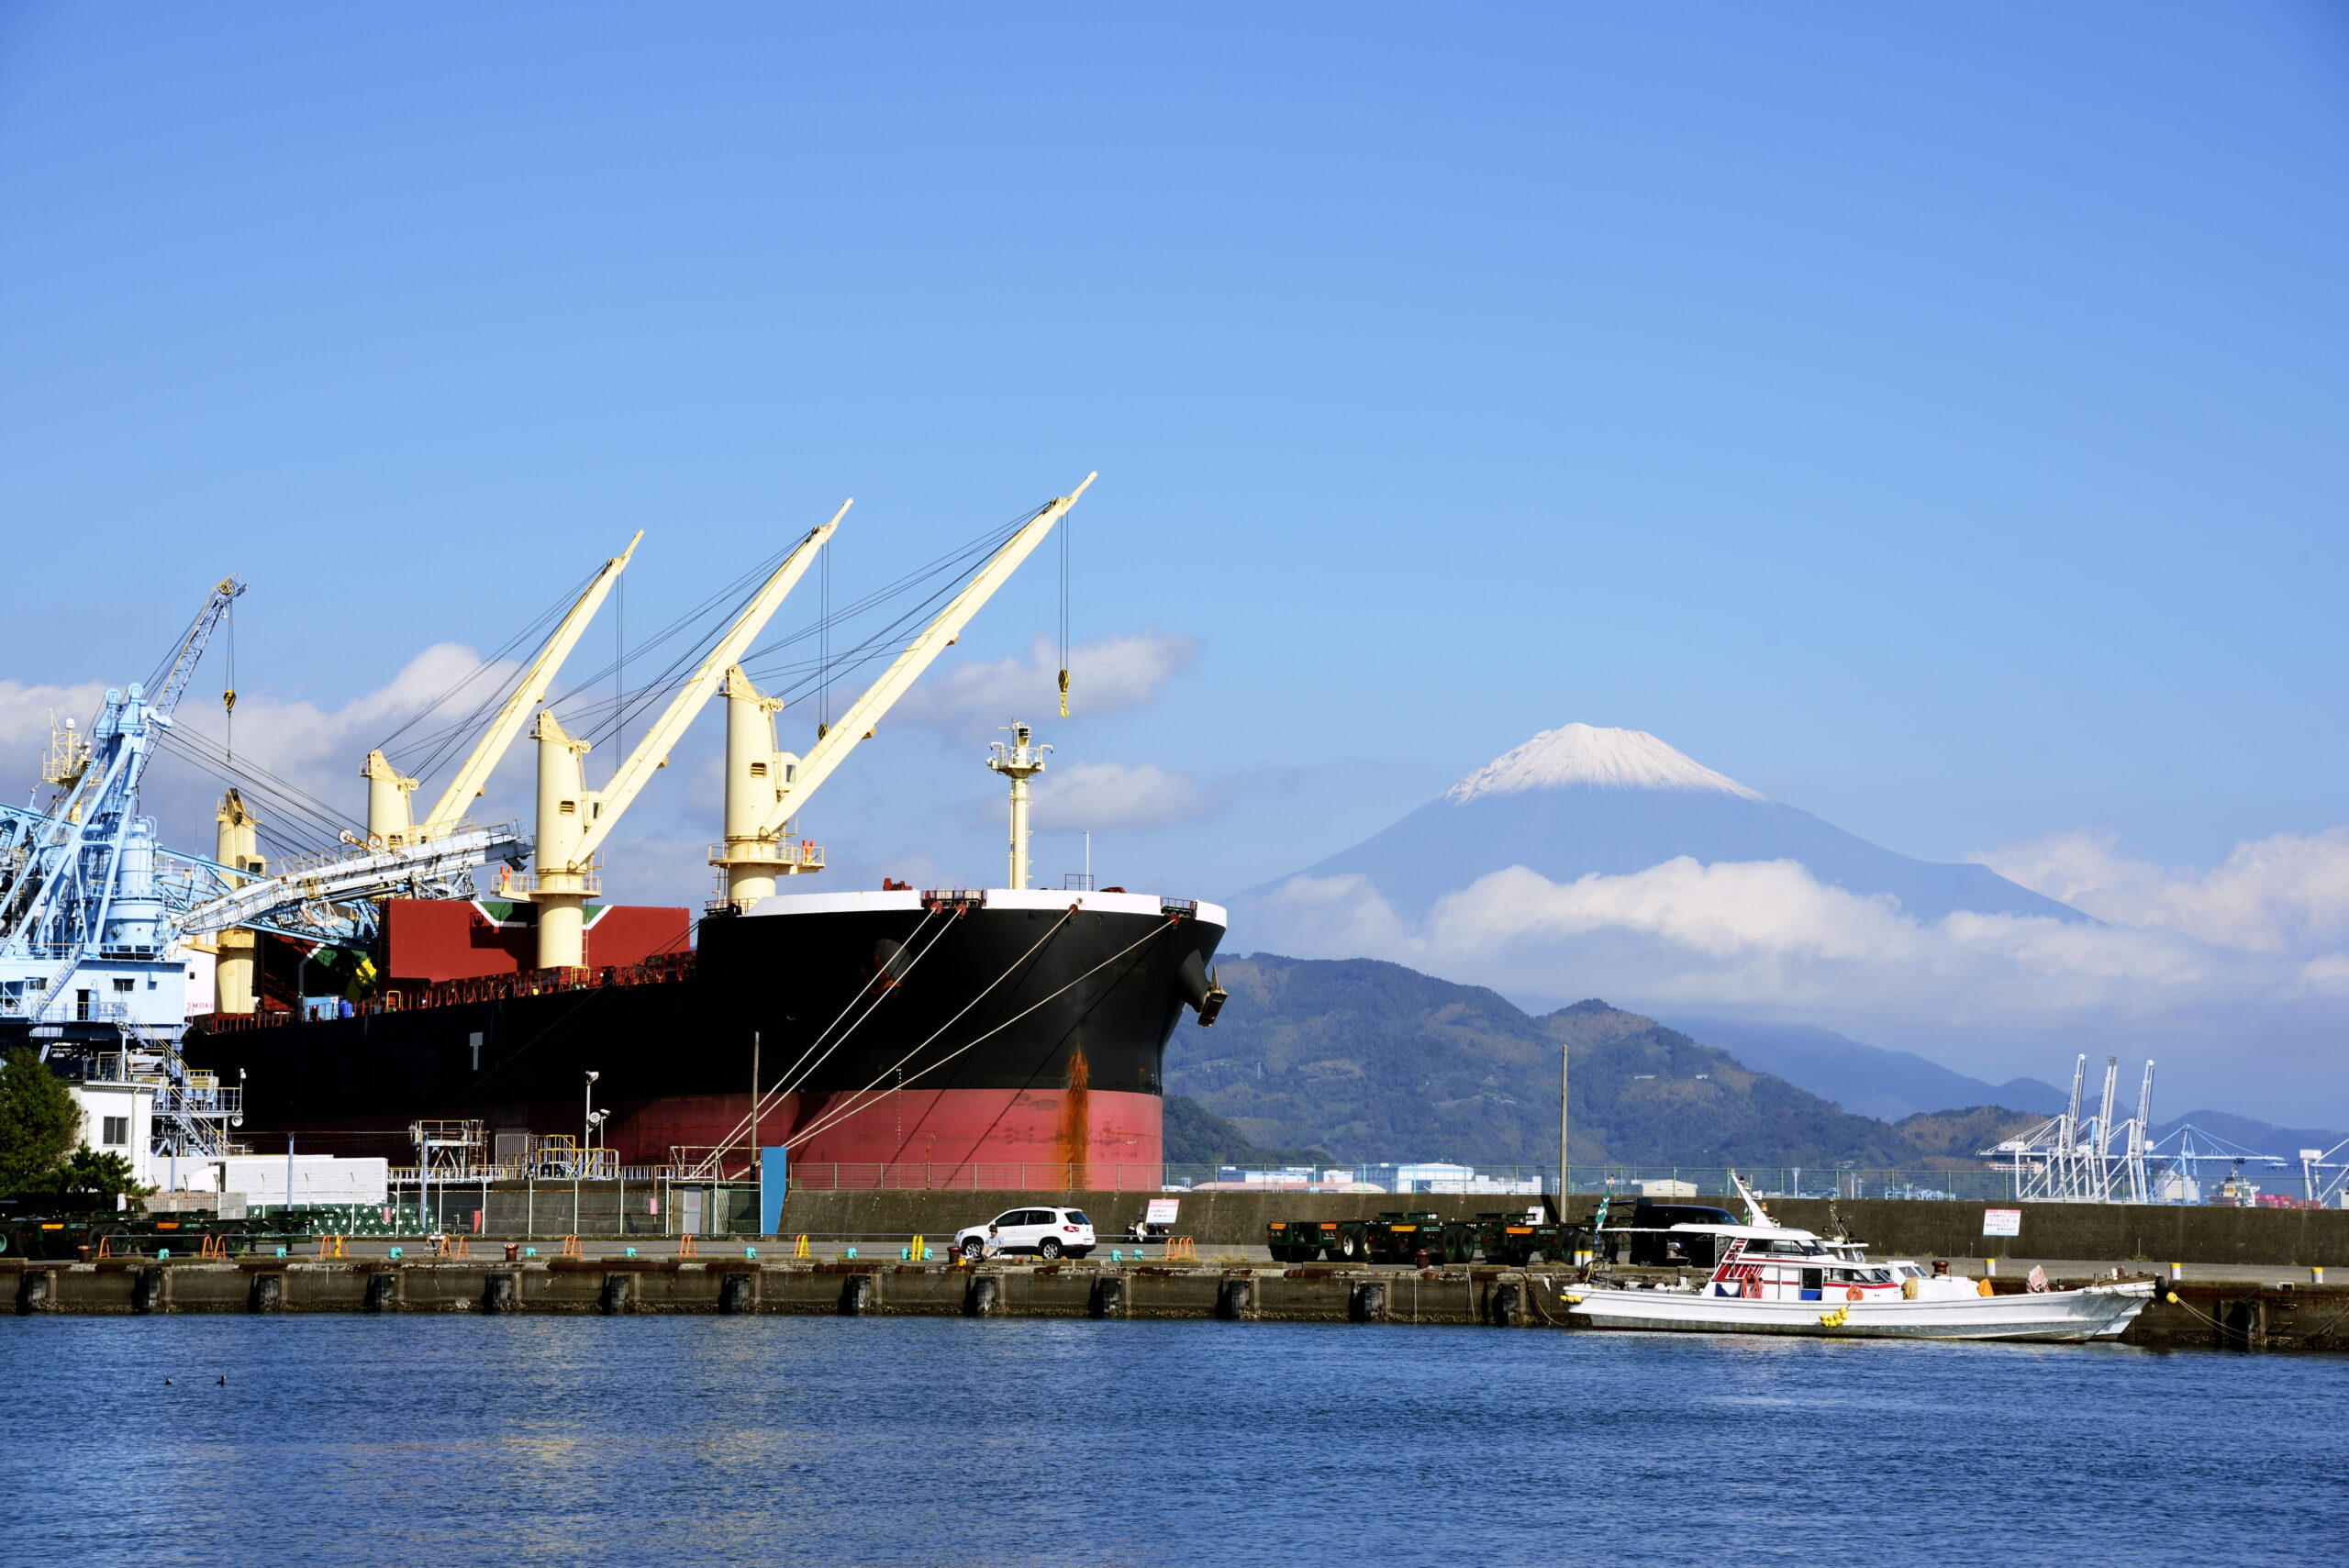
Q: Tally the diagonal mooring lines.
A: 4